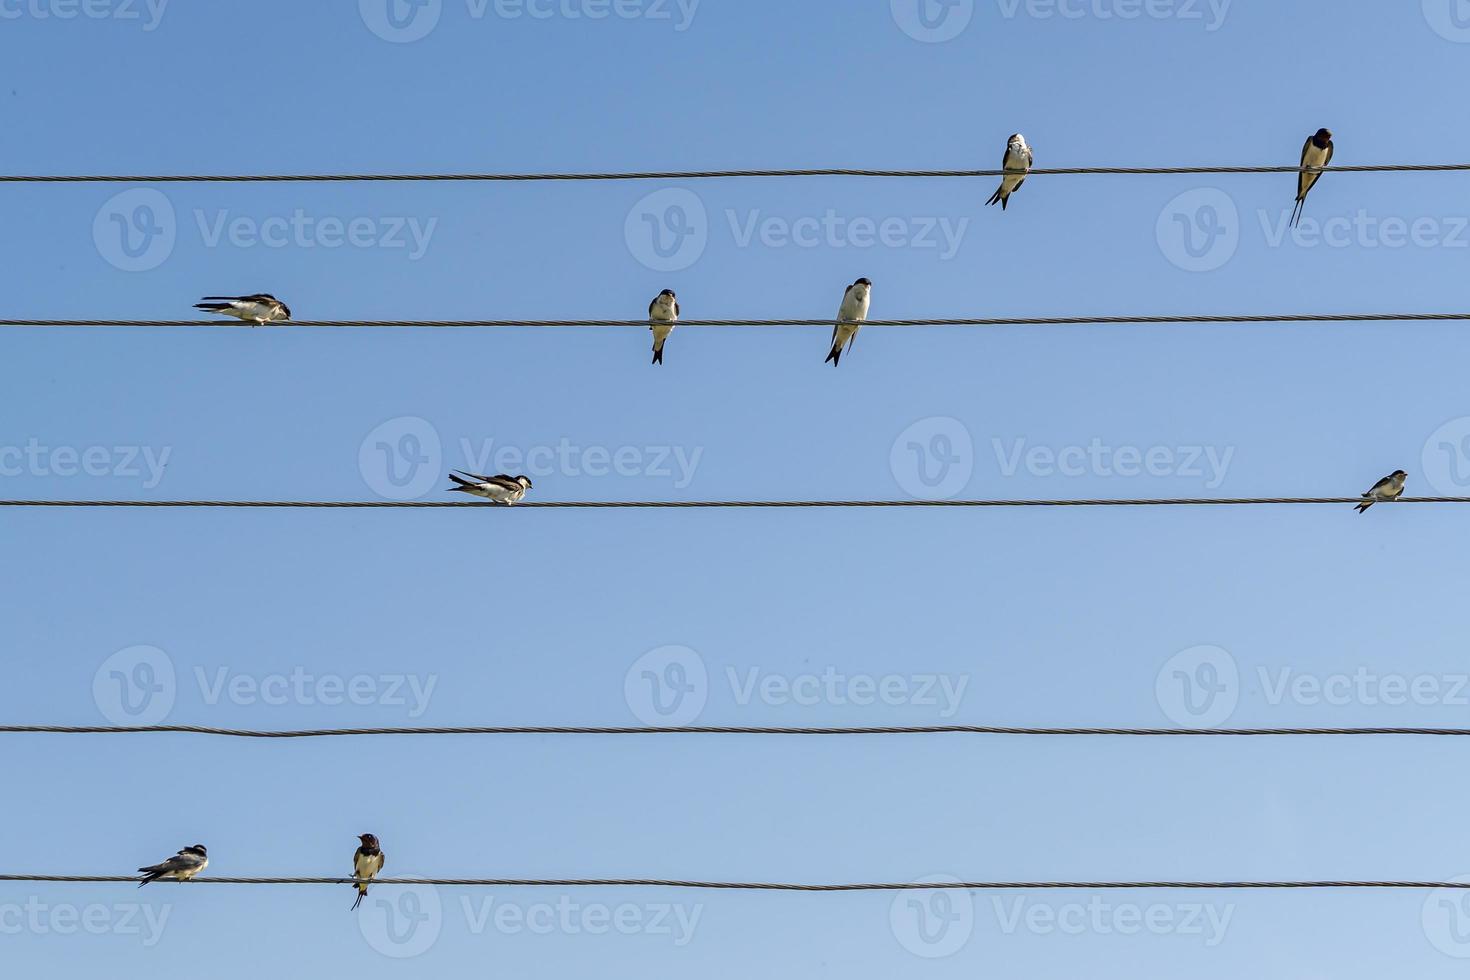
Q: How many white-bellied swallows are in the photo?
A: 9